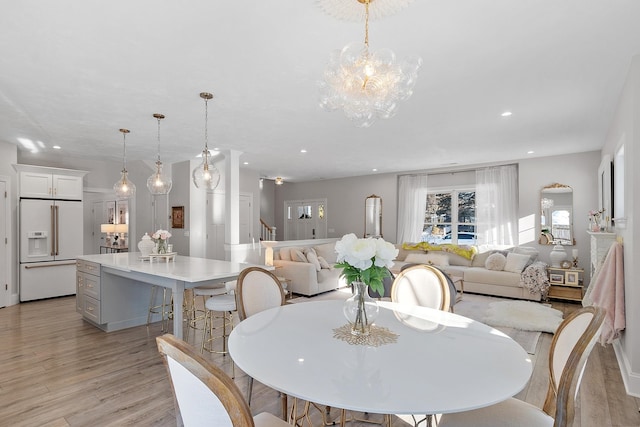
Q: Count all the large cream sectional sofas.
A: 1